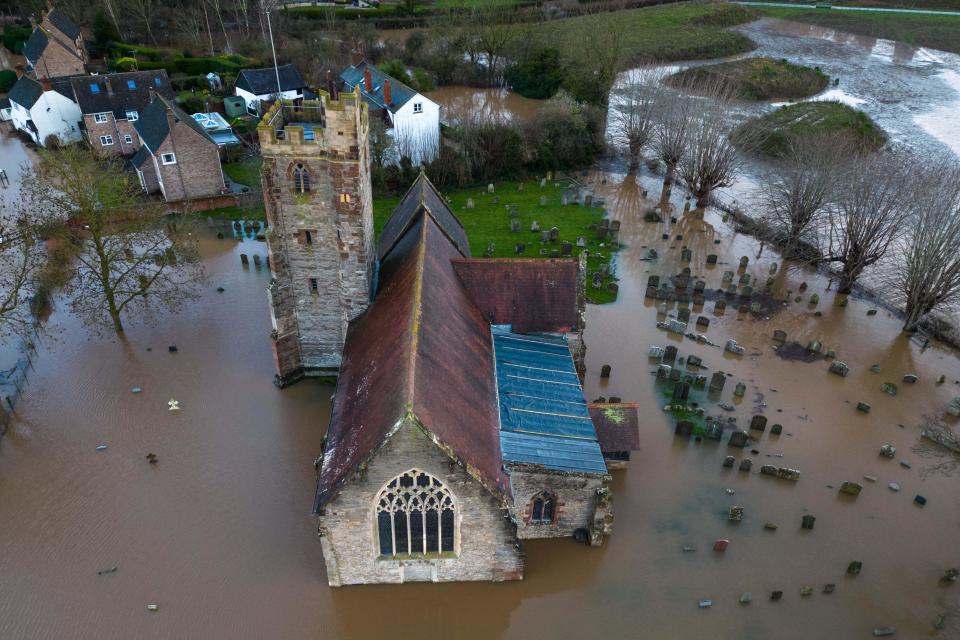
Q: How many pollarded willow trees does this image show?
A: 6